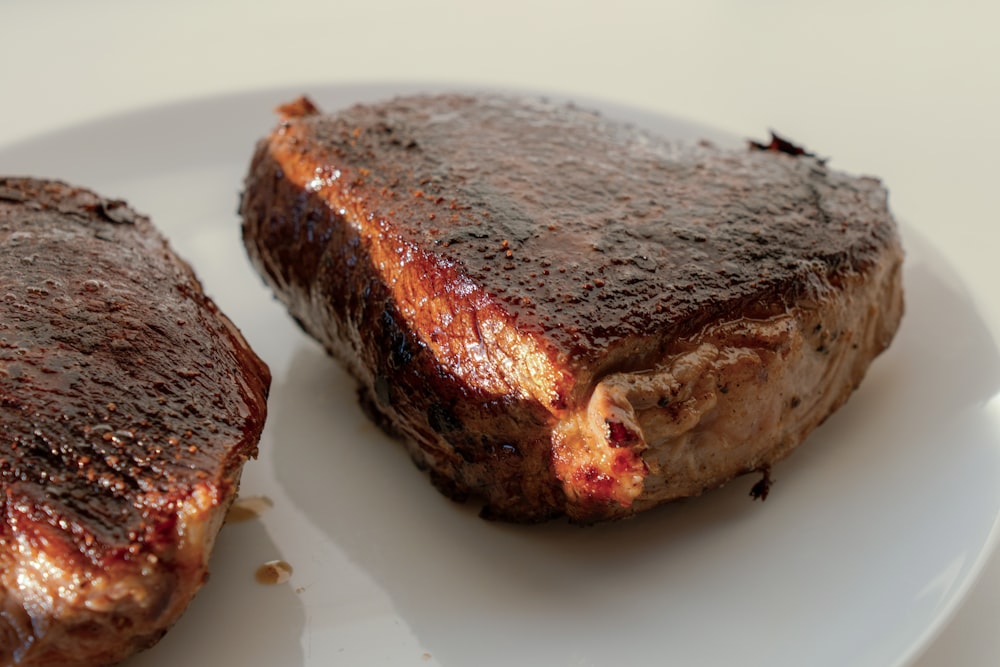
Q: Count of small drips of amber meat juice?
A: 2